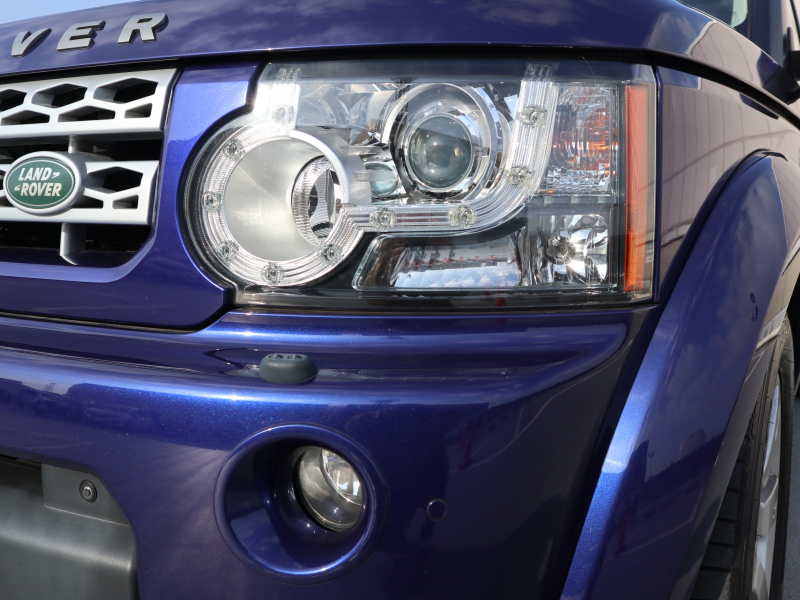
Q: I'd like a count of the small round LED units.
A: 10